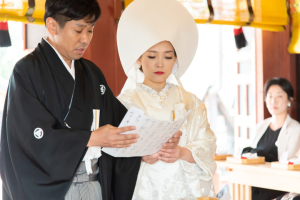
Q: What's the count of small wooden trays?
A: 3